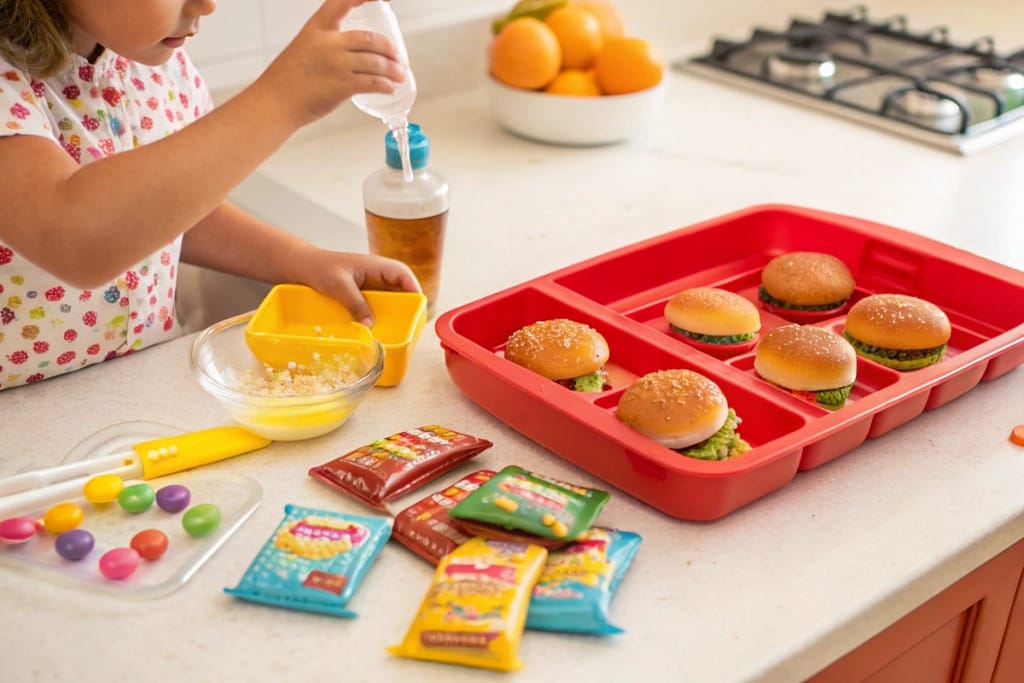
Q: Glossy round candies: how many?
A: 9